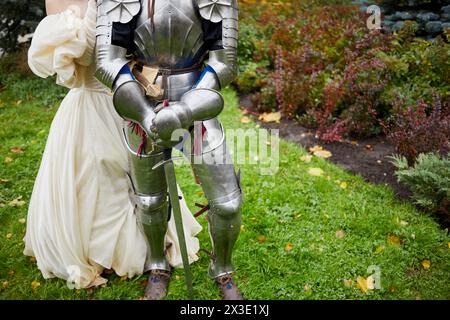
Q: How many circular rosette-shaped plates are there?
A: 2